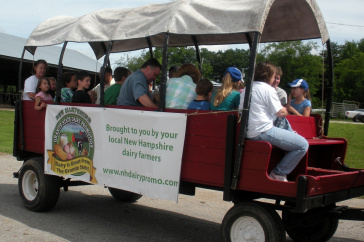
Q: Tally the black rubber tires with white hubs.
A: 2